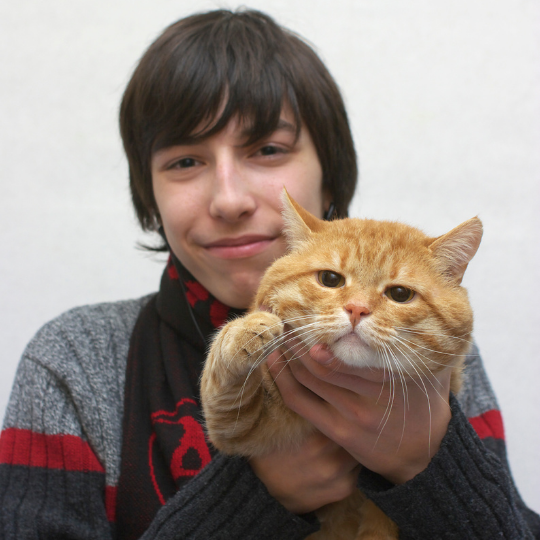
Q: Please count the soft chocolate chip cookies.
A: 0